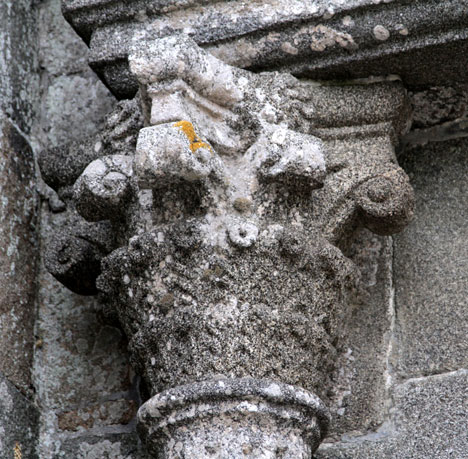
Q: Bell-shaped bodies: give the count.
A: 1